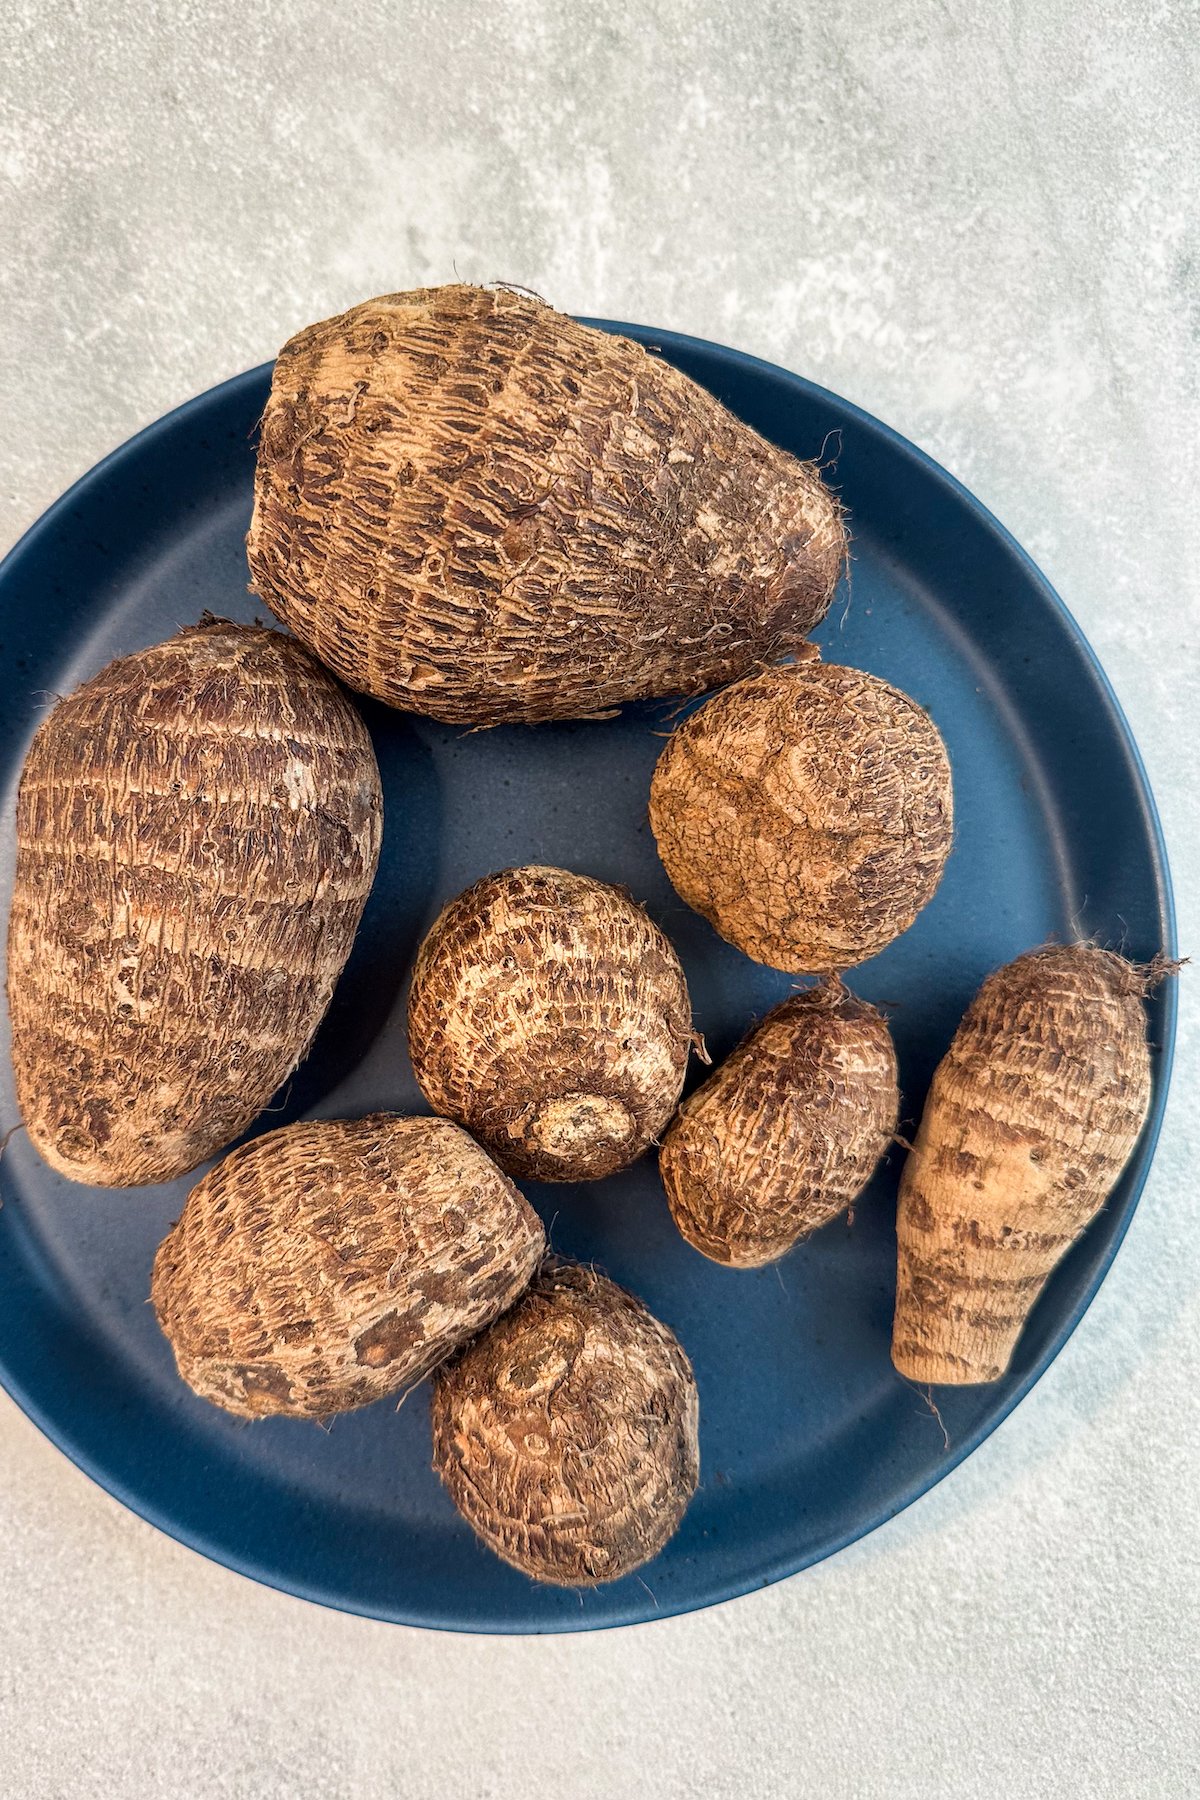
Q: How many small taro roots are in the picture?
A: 6